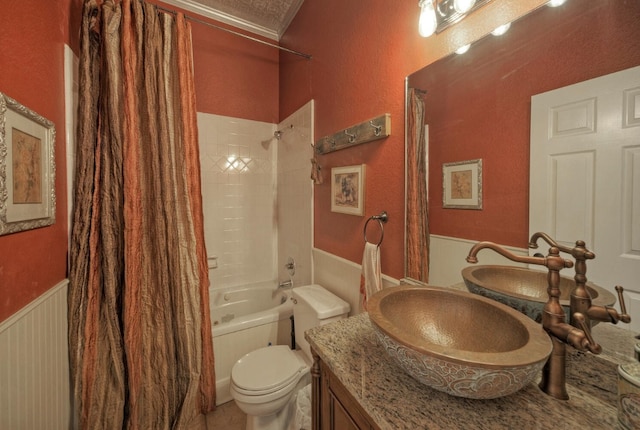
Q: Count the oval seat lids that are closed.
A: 1